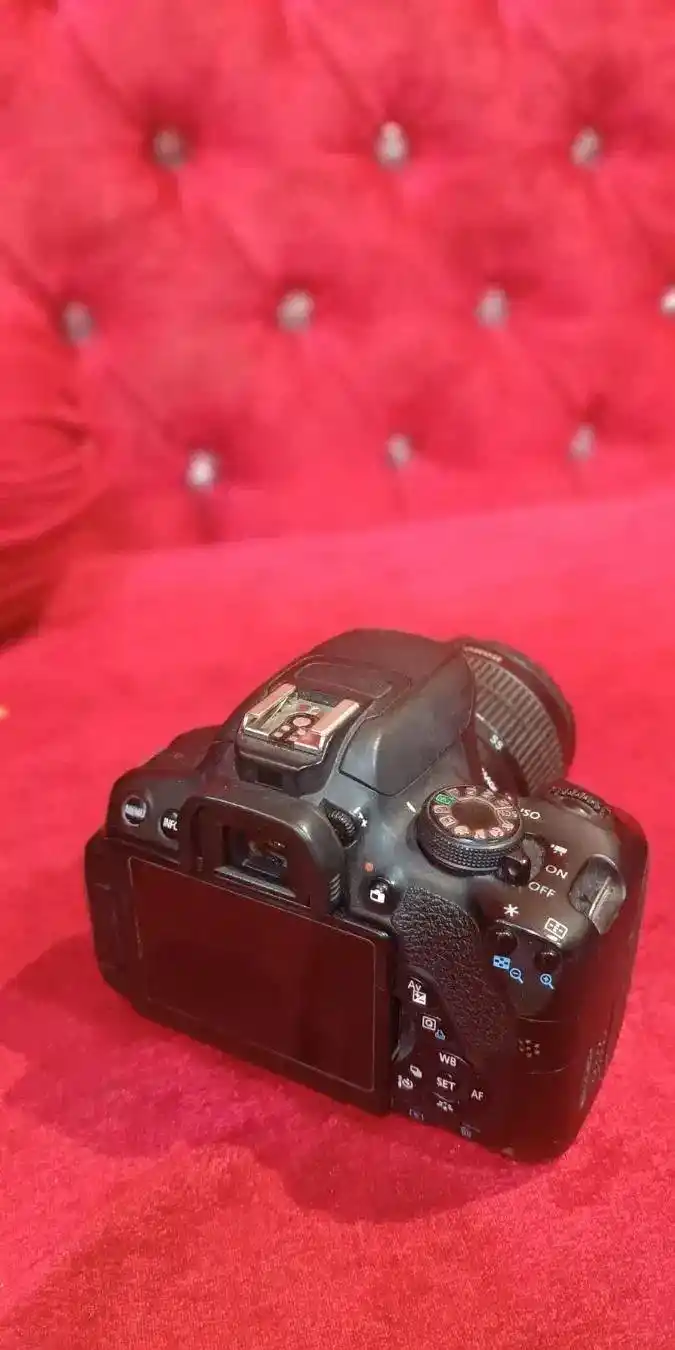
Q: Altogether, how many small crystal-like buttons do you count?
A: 10